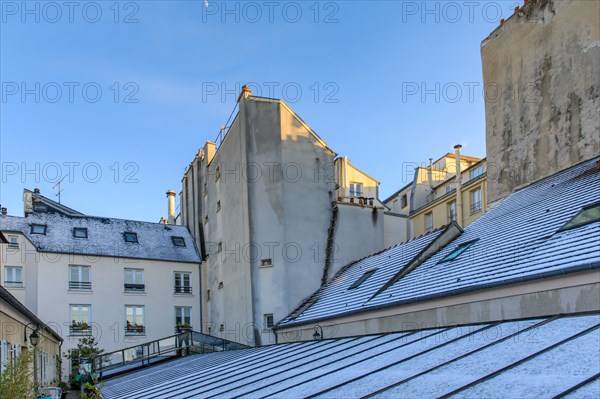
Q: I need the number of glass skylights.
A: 7